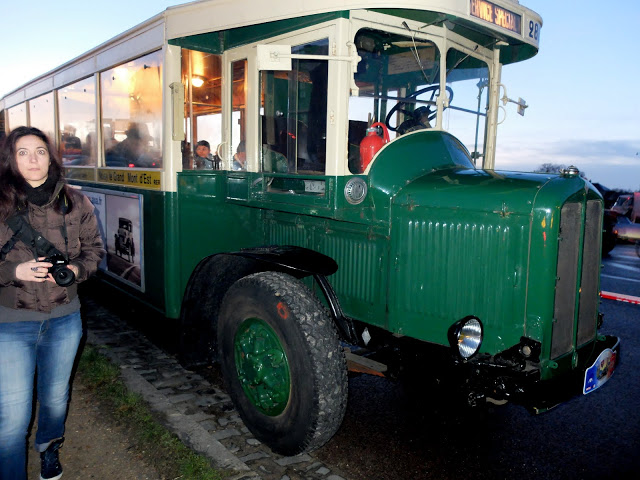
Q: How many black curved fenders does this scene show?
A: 1